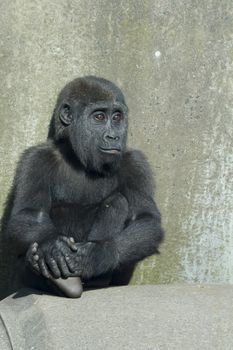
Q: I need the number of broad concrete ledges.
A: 1